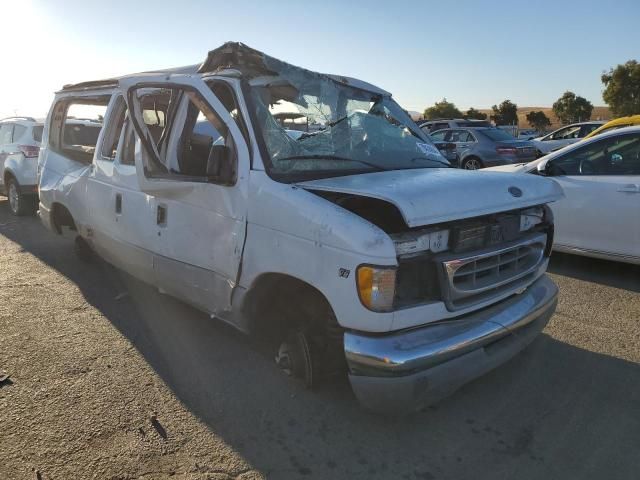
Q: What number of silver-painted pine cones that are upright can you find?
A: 0